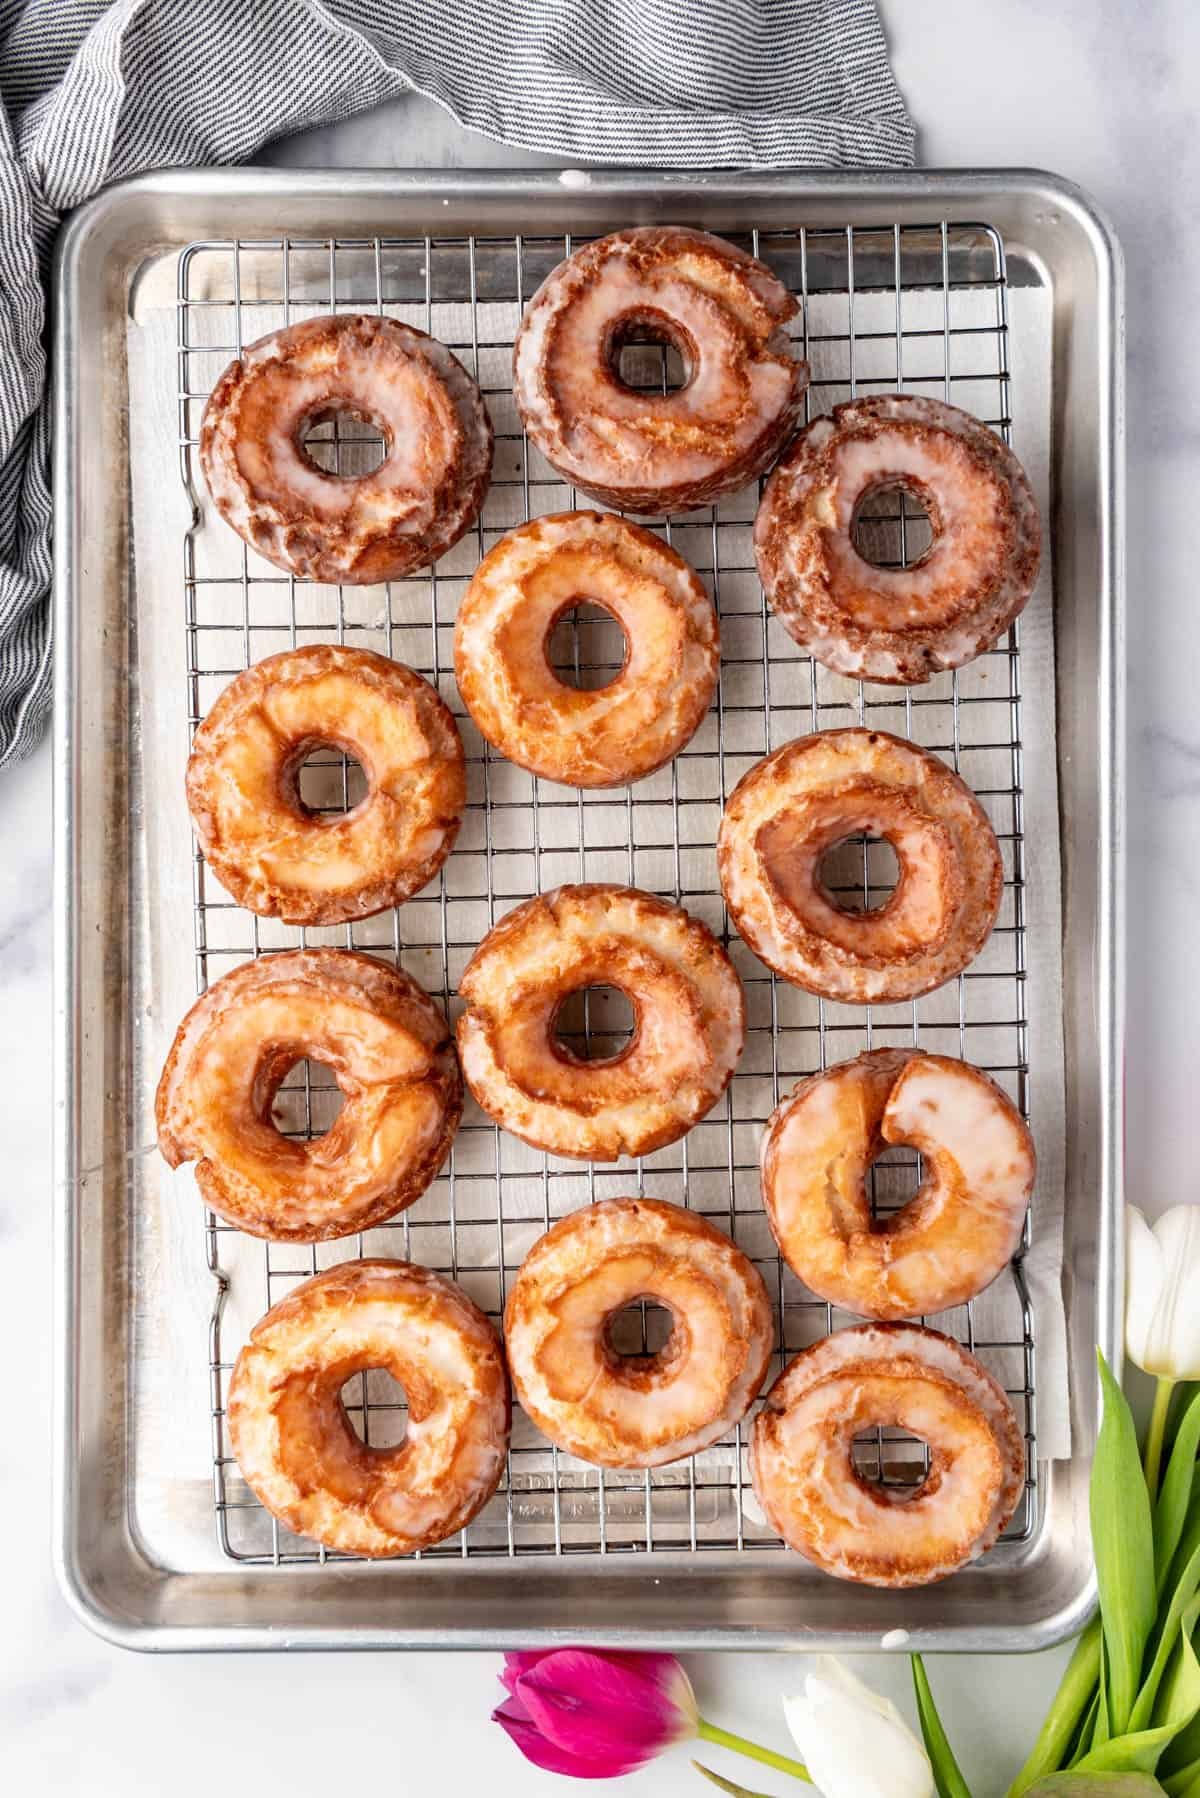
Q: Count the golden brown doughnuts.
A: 12